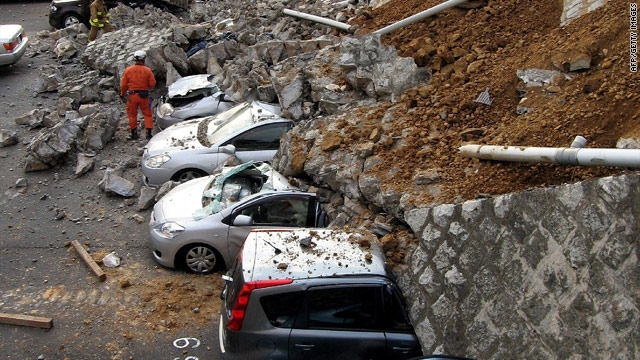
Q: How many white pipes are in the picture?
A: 3